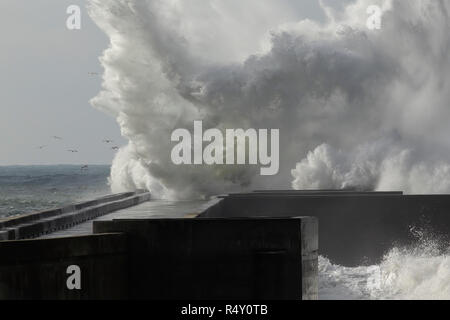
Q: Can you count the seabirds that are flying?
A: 7